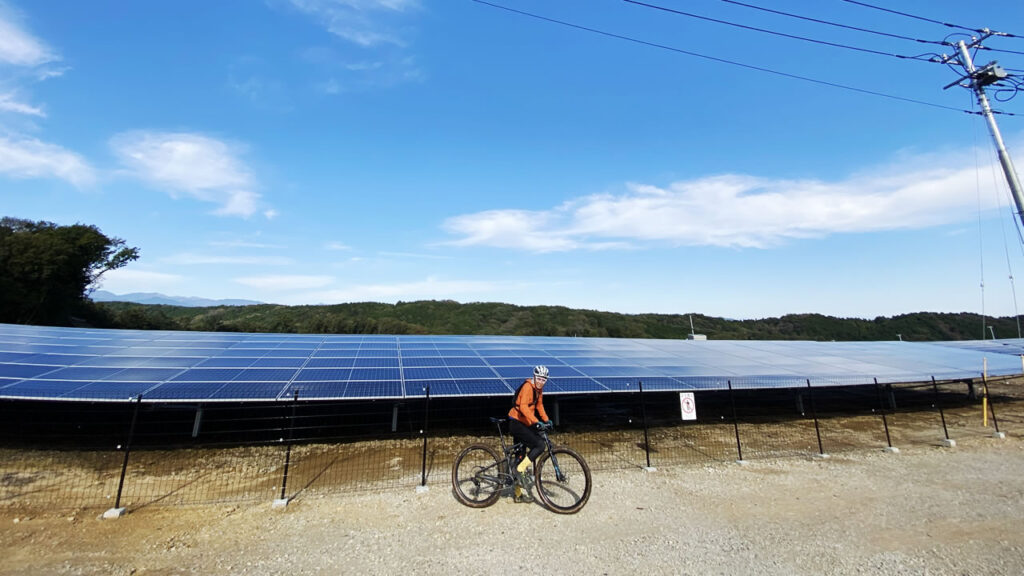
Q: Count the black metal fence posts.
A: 9